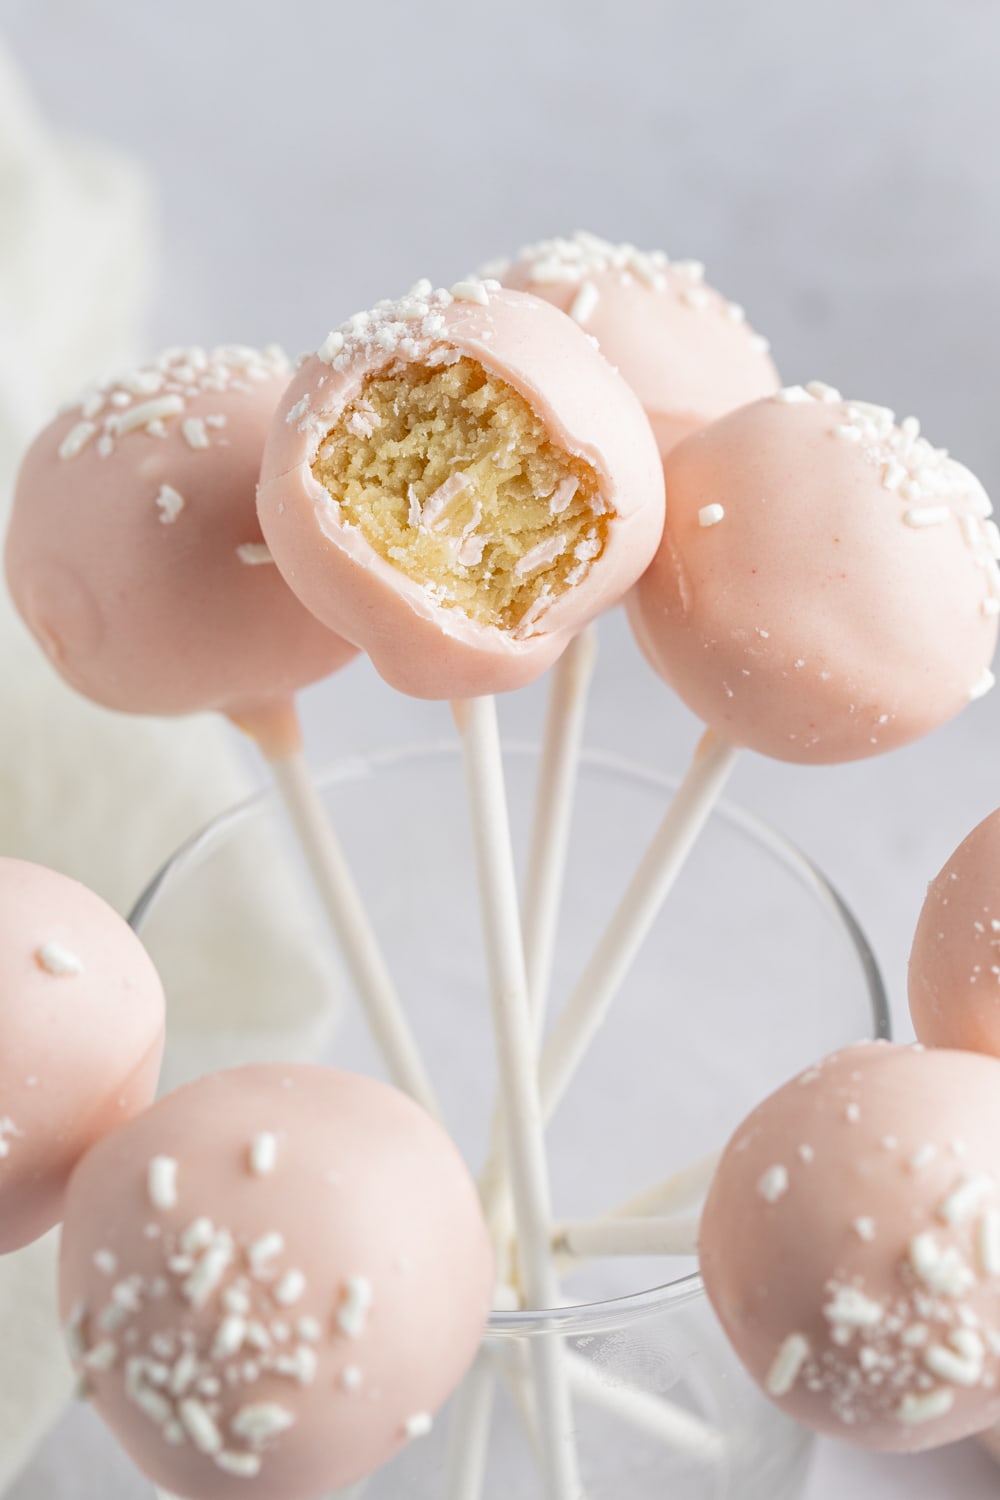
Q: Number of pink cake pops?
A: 8